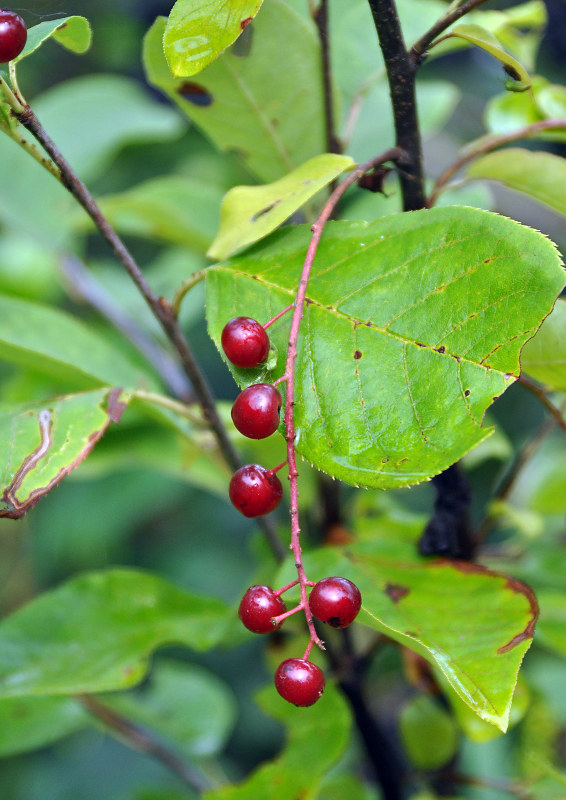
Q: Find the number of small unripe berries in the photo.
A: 0